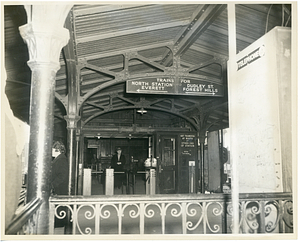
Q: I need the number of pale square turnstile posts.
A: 3